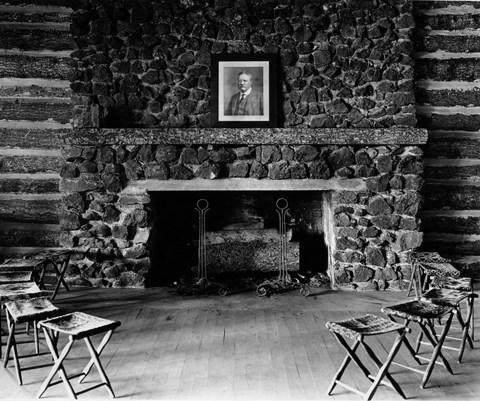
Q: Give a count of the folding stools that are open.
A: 12